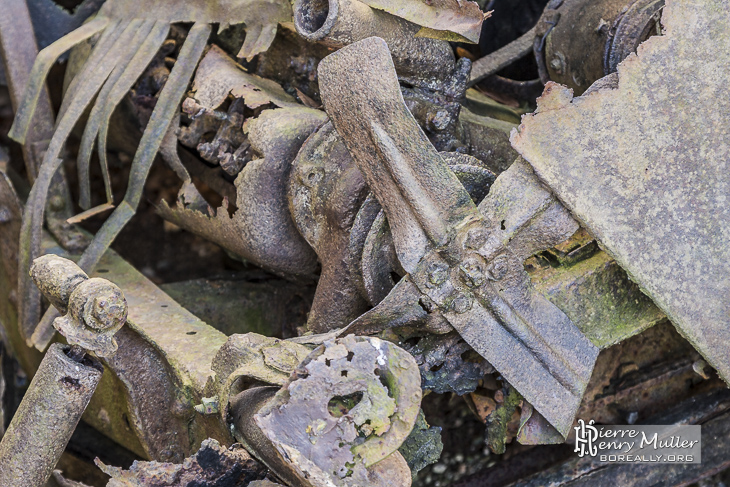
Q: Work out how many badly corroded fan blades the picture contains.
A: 4